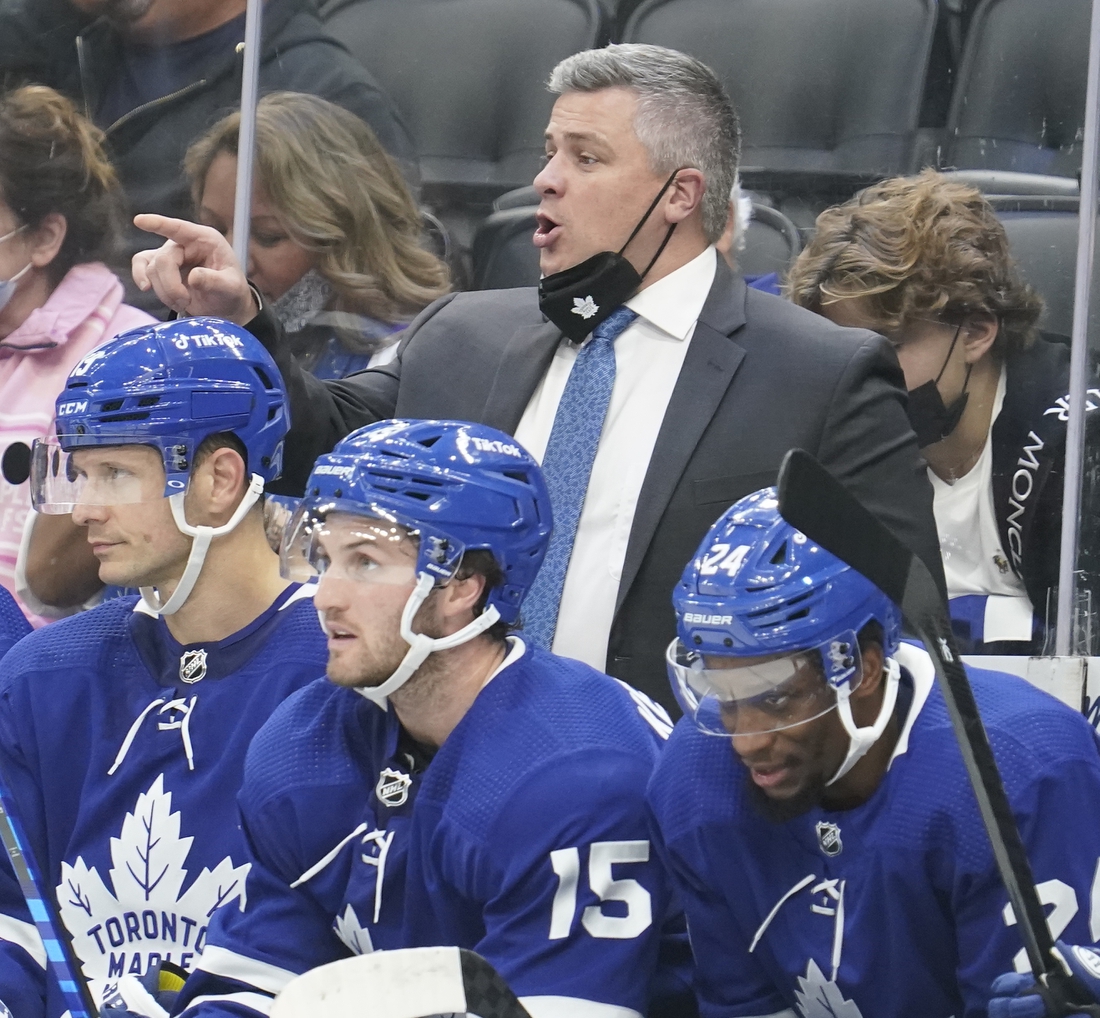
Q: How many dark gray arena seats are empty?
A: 3